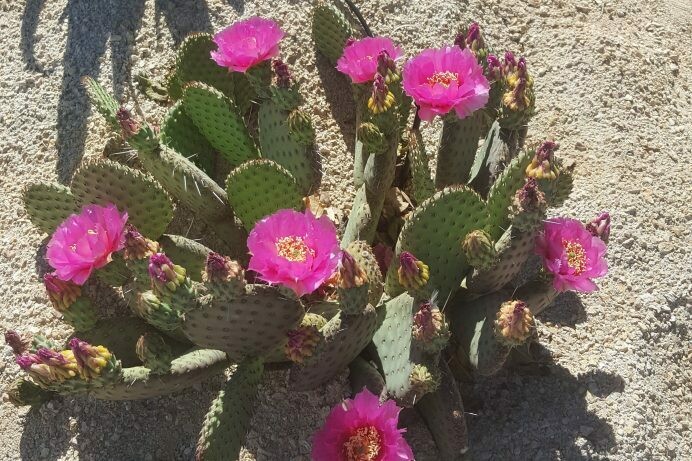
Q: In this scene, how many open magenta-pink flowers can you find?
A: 7